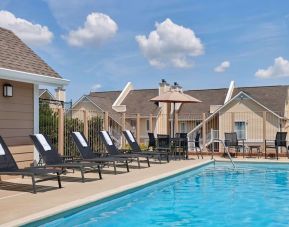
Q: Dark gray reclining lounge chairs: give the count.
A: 5